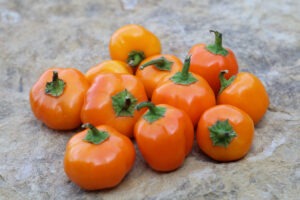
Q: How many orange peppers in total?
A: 11